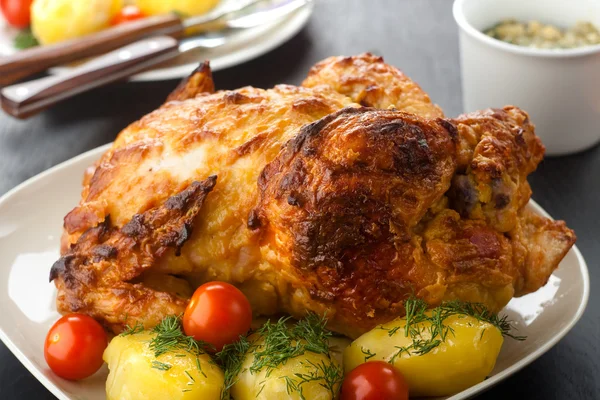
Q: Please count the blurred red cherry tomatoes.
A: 2